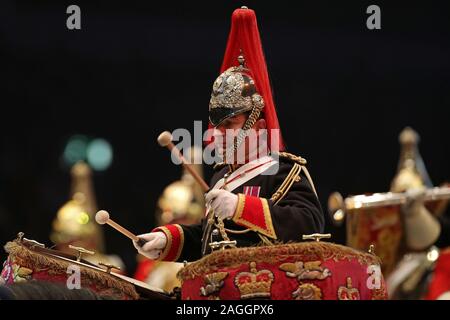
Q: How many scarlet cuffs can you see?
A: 2